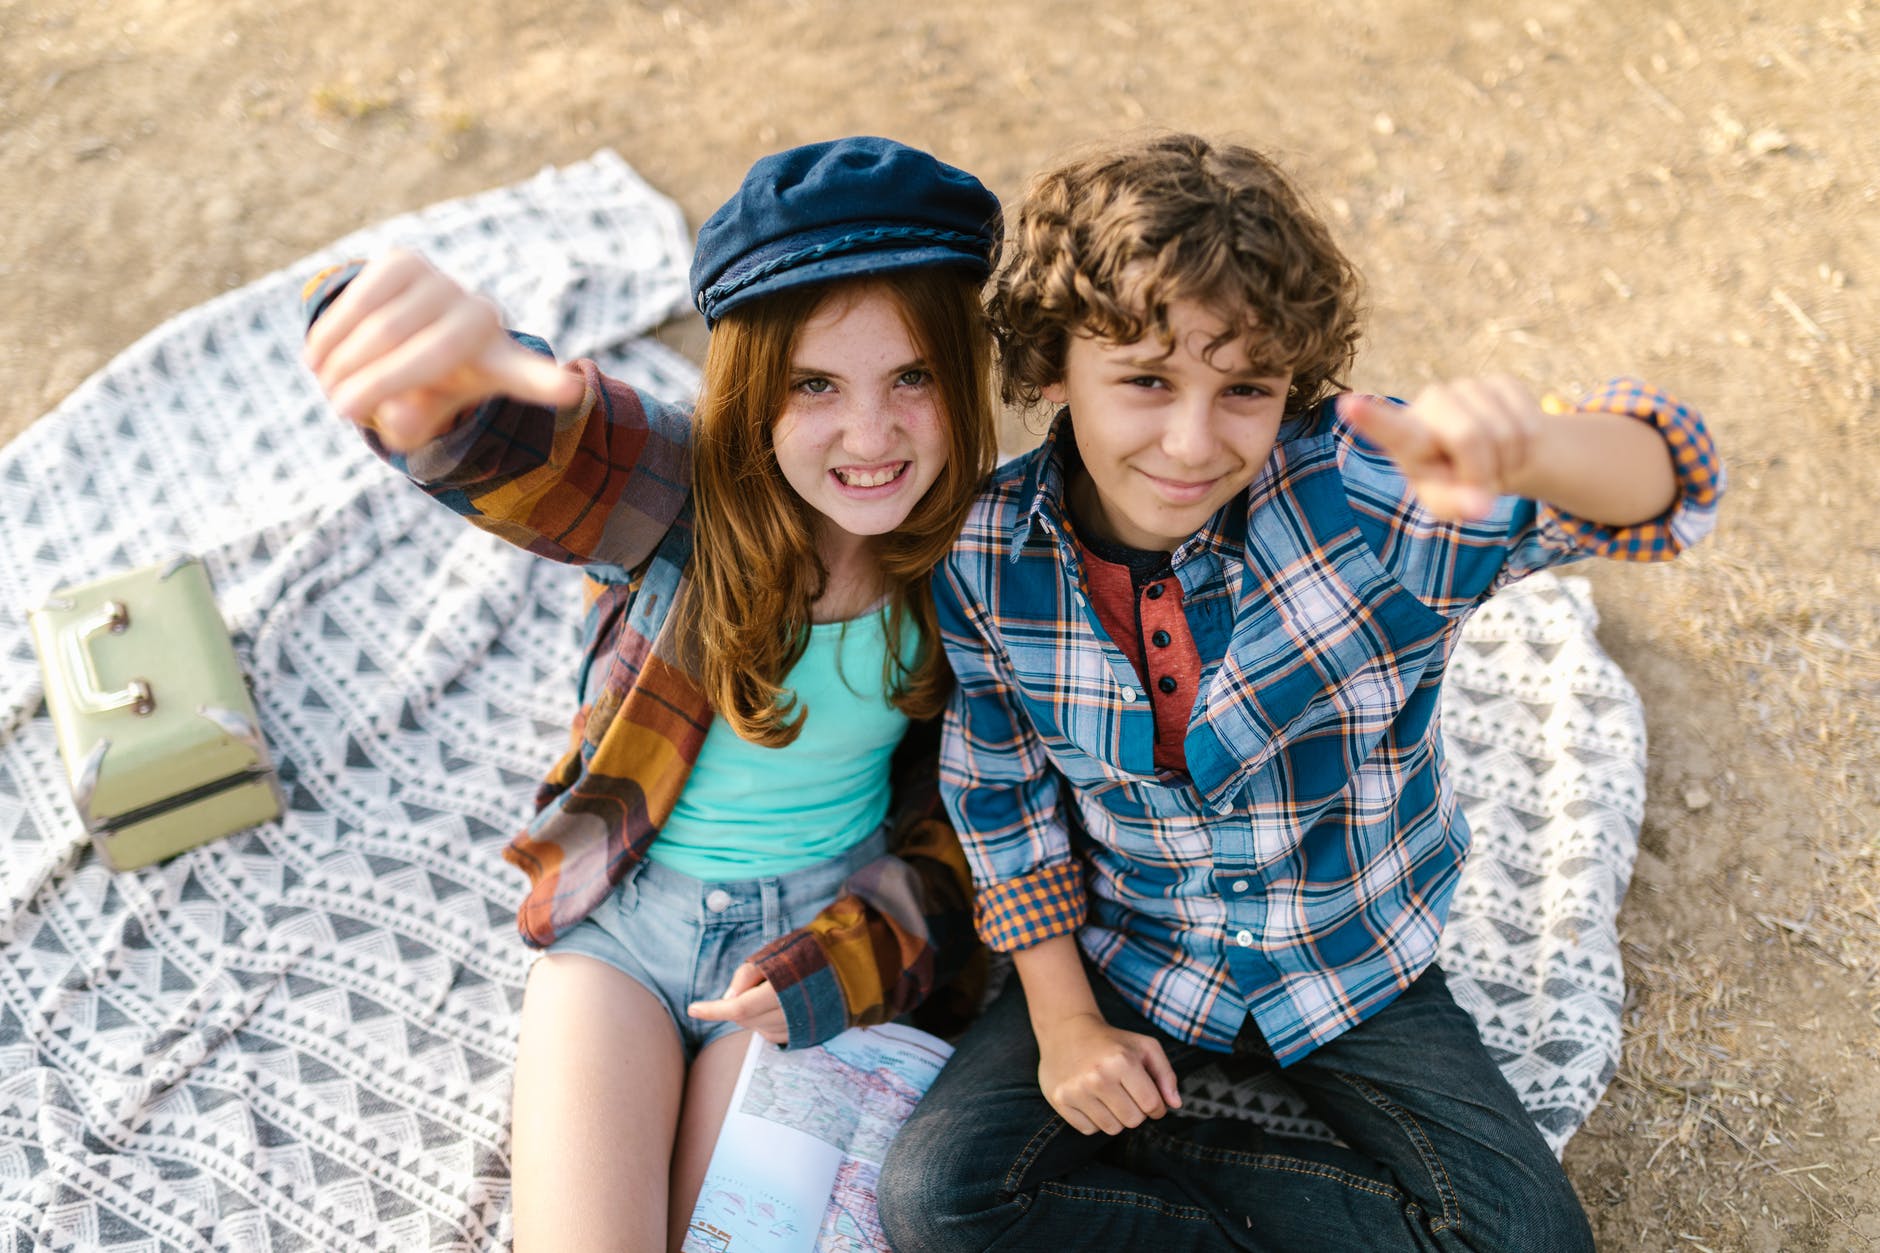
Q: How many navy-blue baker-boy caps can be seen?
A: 1